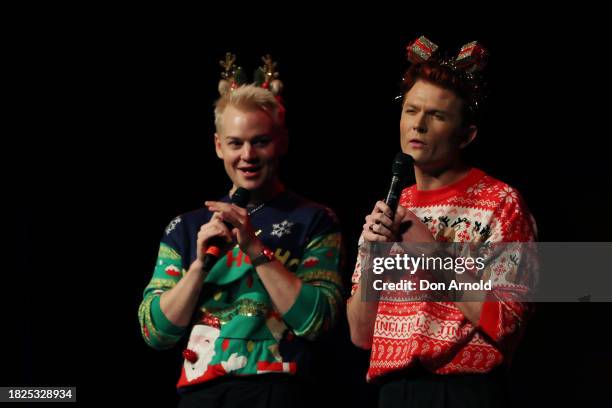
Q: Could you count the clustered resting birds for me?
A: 0